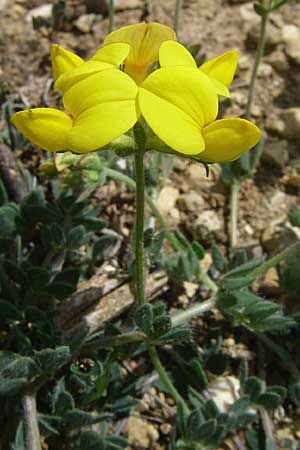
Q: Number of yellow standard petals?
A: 5